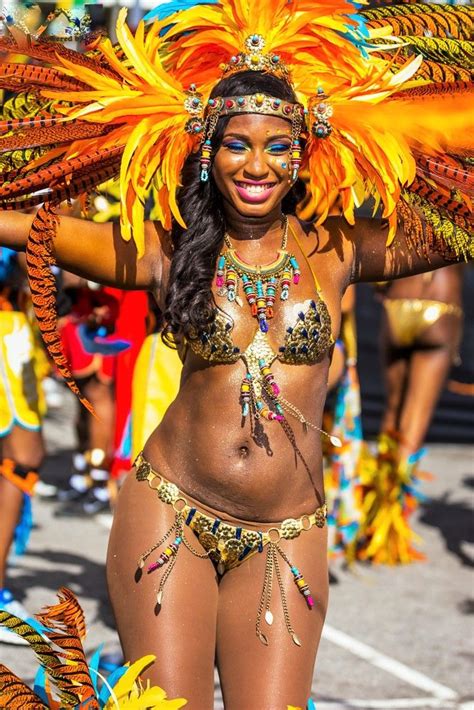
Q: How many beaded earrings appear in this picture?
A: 2